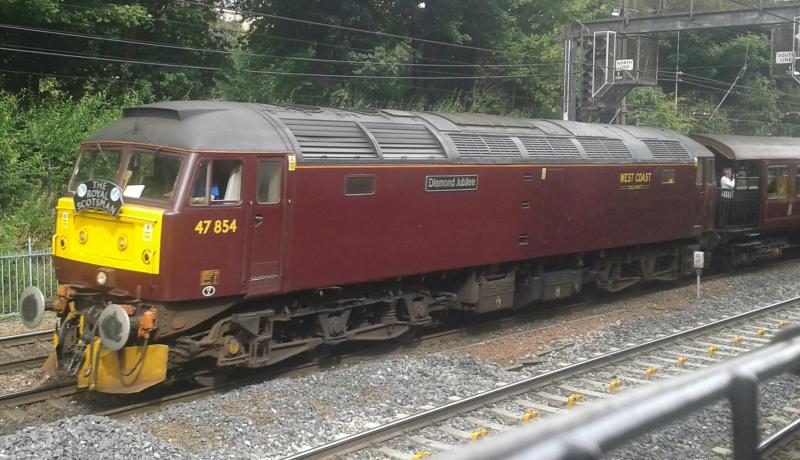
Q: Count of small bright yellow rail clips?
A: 11